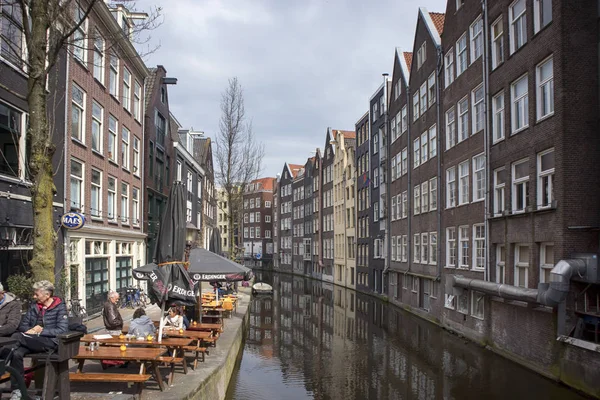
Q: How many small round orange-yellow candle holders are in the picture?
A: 5